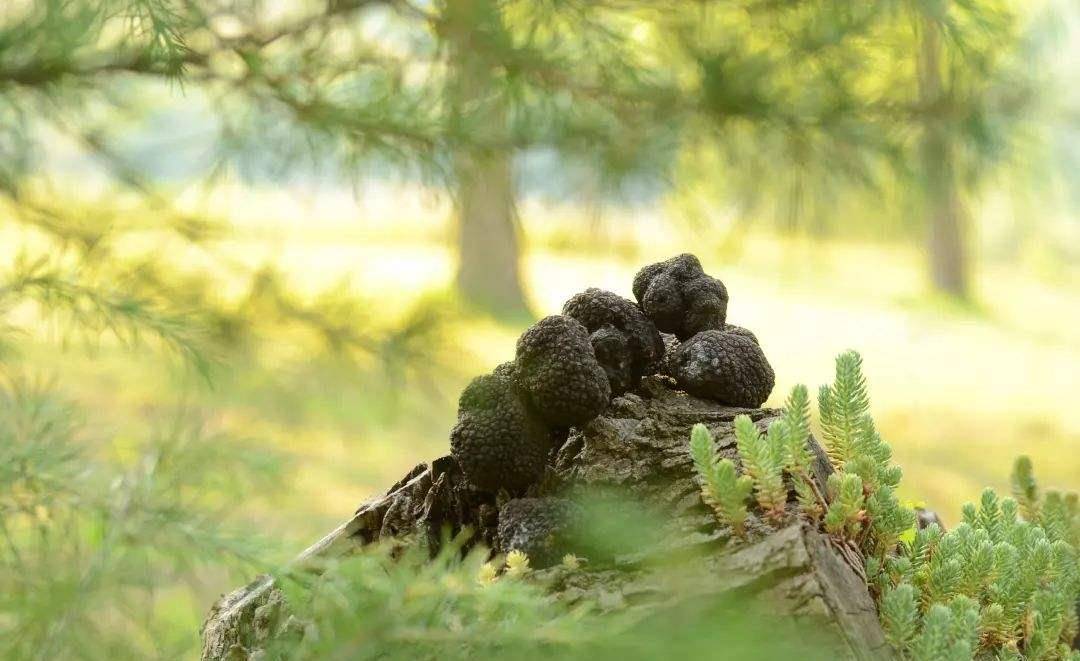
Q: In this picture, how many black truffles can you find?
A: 6